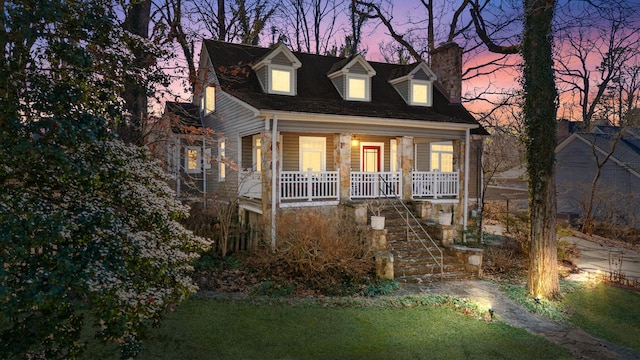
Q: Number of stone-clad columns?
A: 4